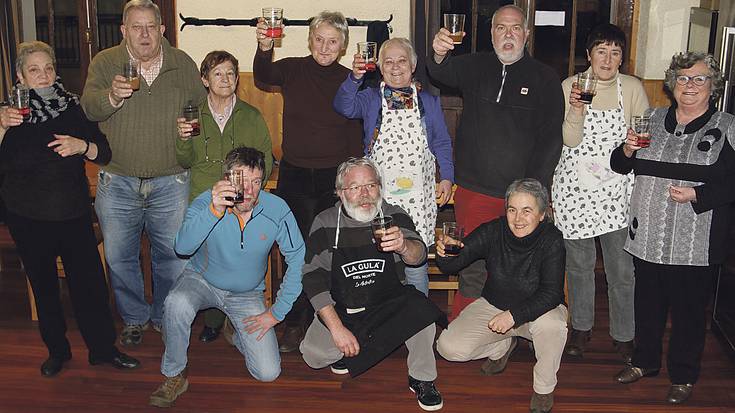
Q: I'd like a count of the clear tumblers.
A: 11